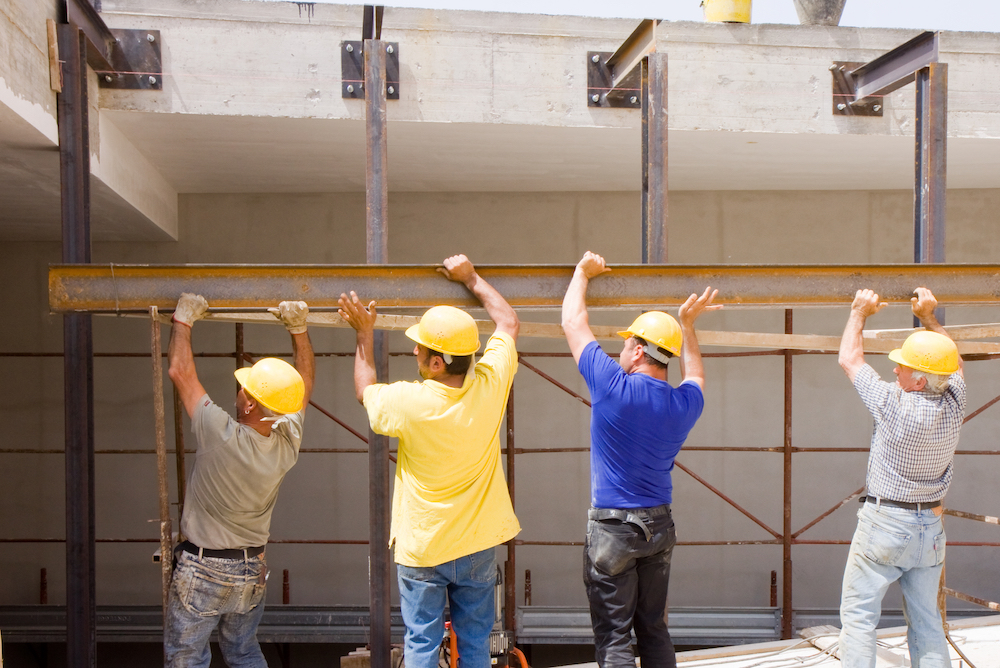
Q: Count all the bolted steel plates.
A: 4